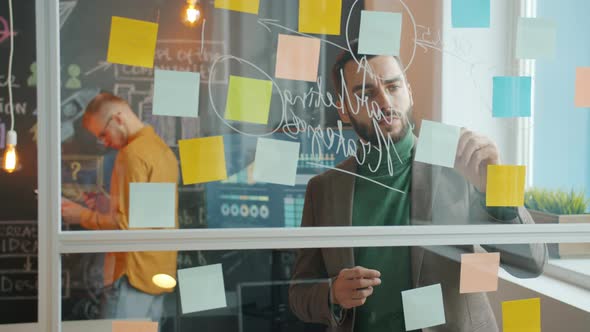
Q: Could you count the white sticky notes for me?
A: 8